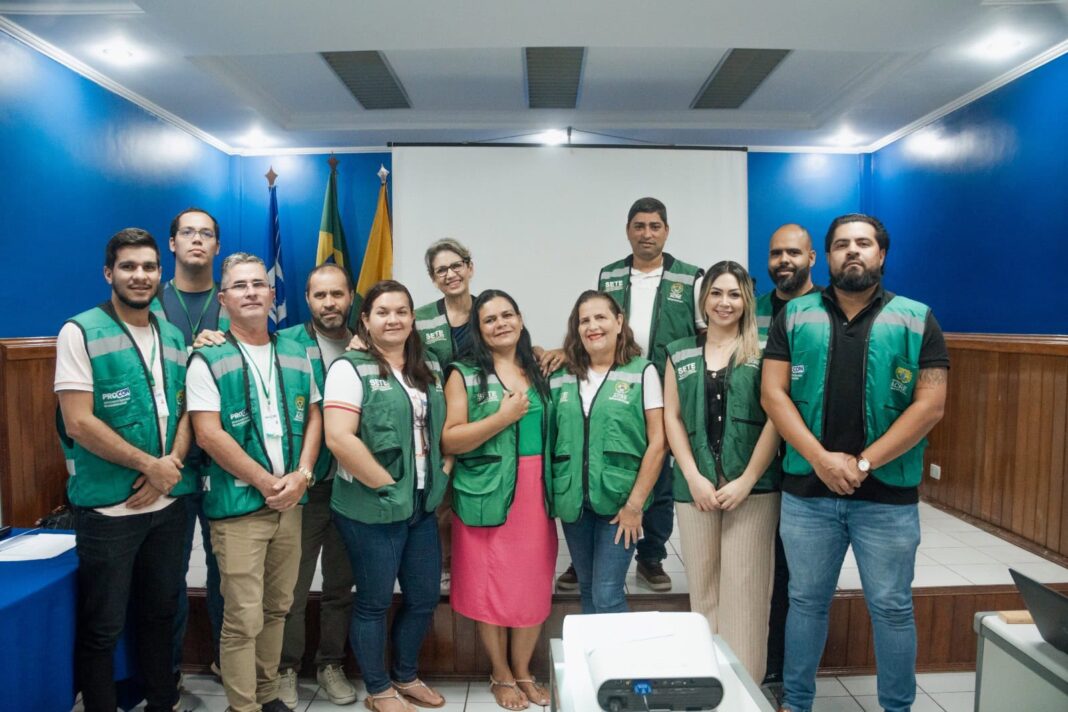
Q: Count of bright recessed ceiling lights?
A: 5